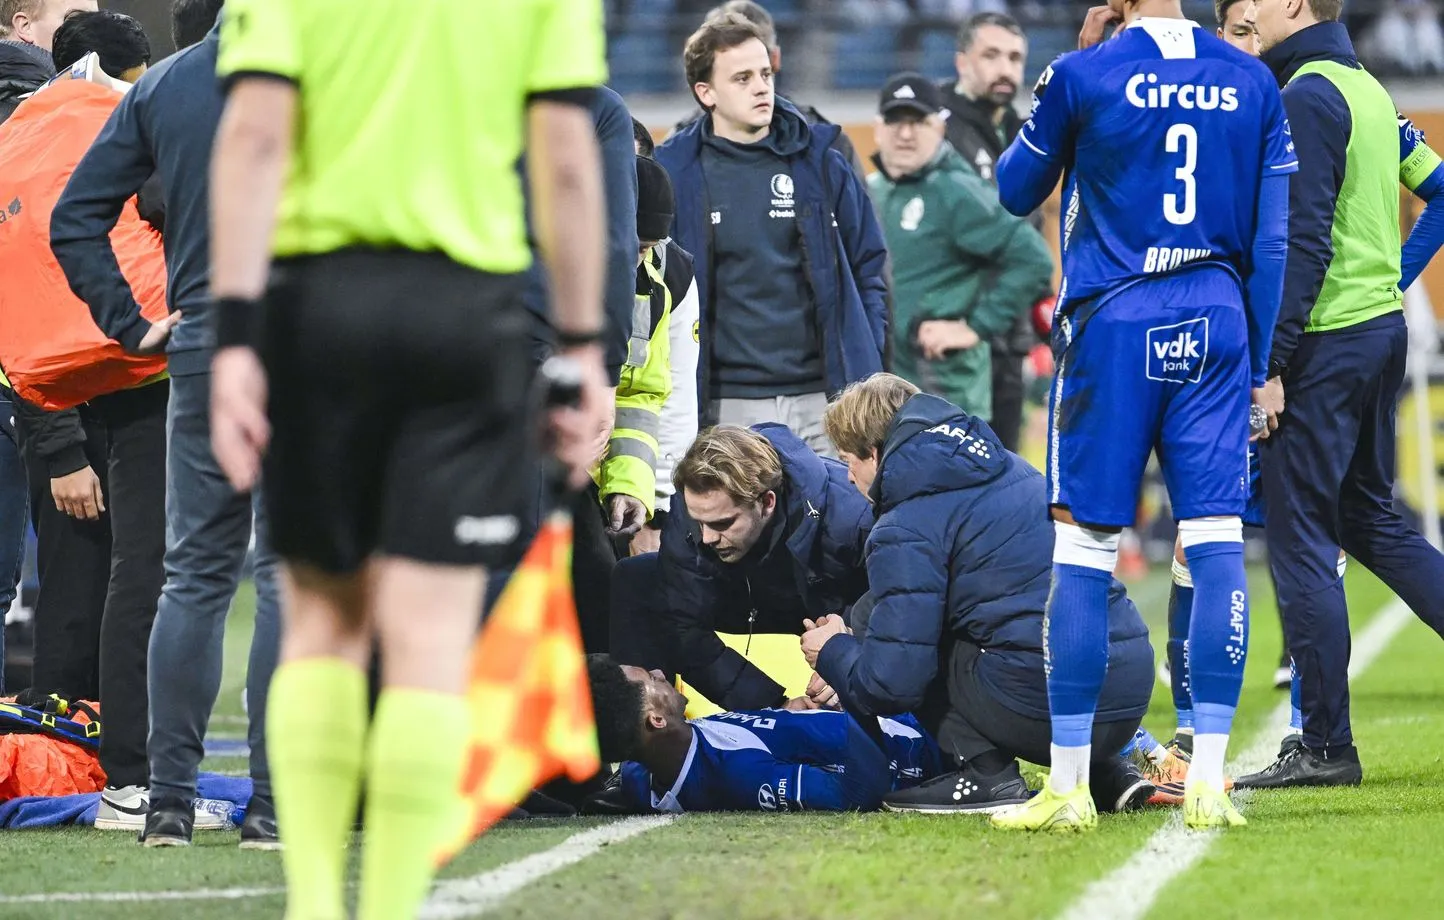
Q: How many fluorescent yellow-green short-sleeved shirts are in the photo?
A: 1